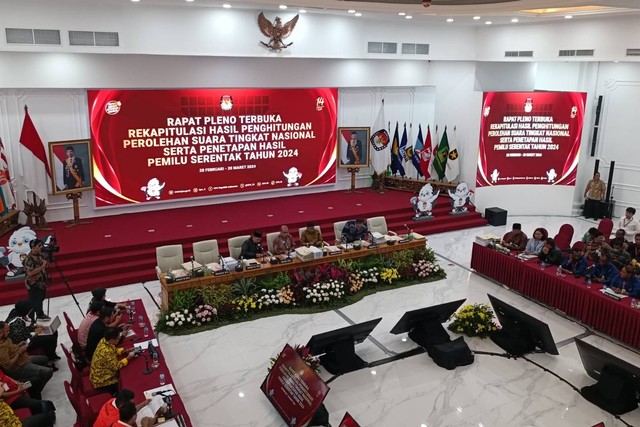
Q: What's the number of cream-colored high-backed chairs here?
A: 7